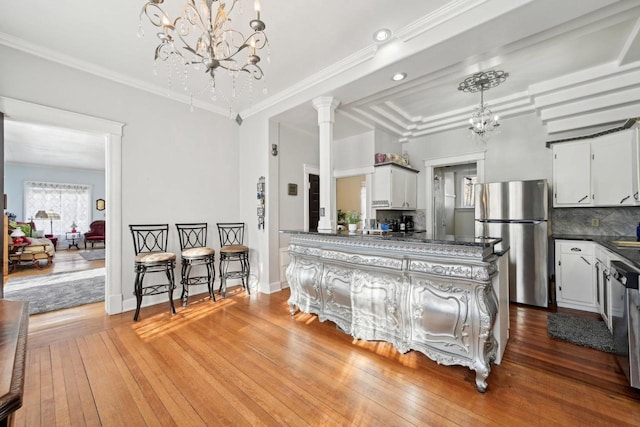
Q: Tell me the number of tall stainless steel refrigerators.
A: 1